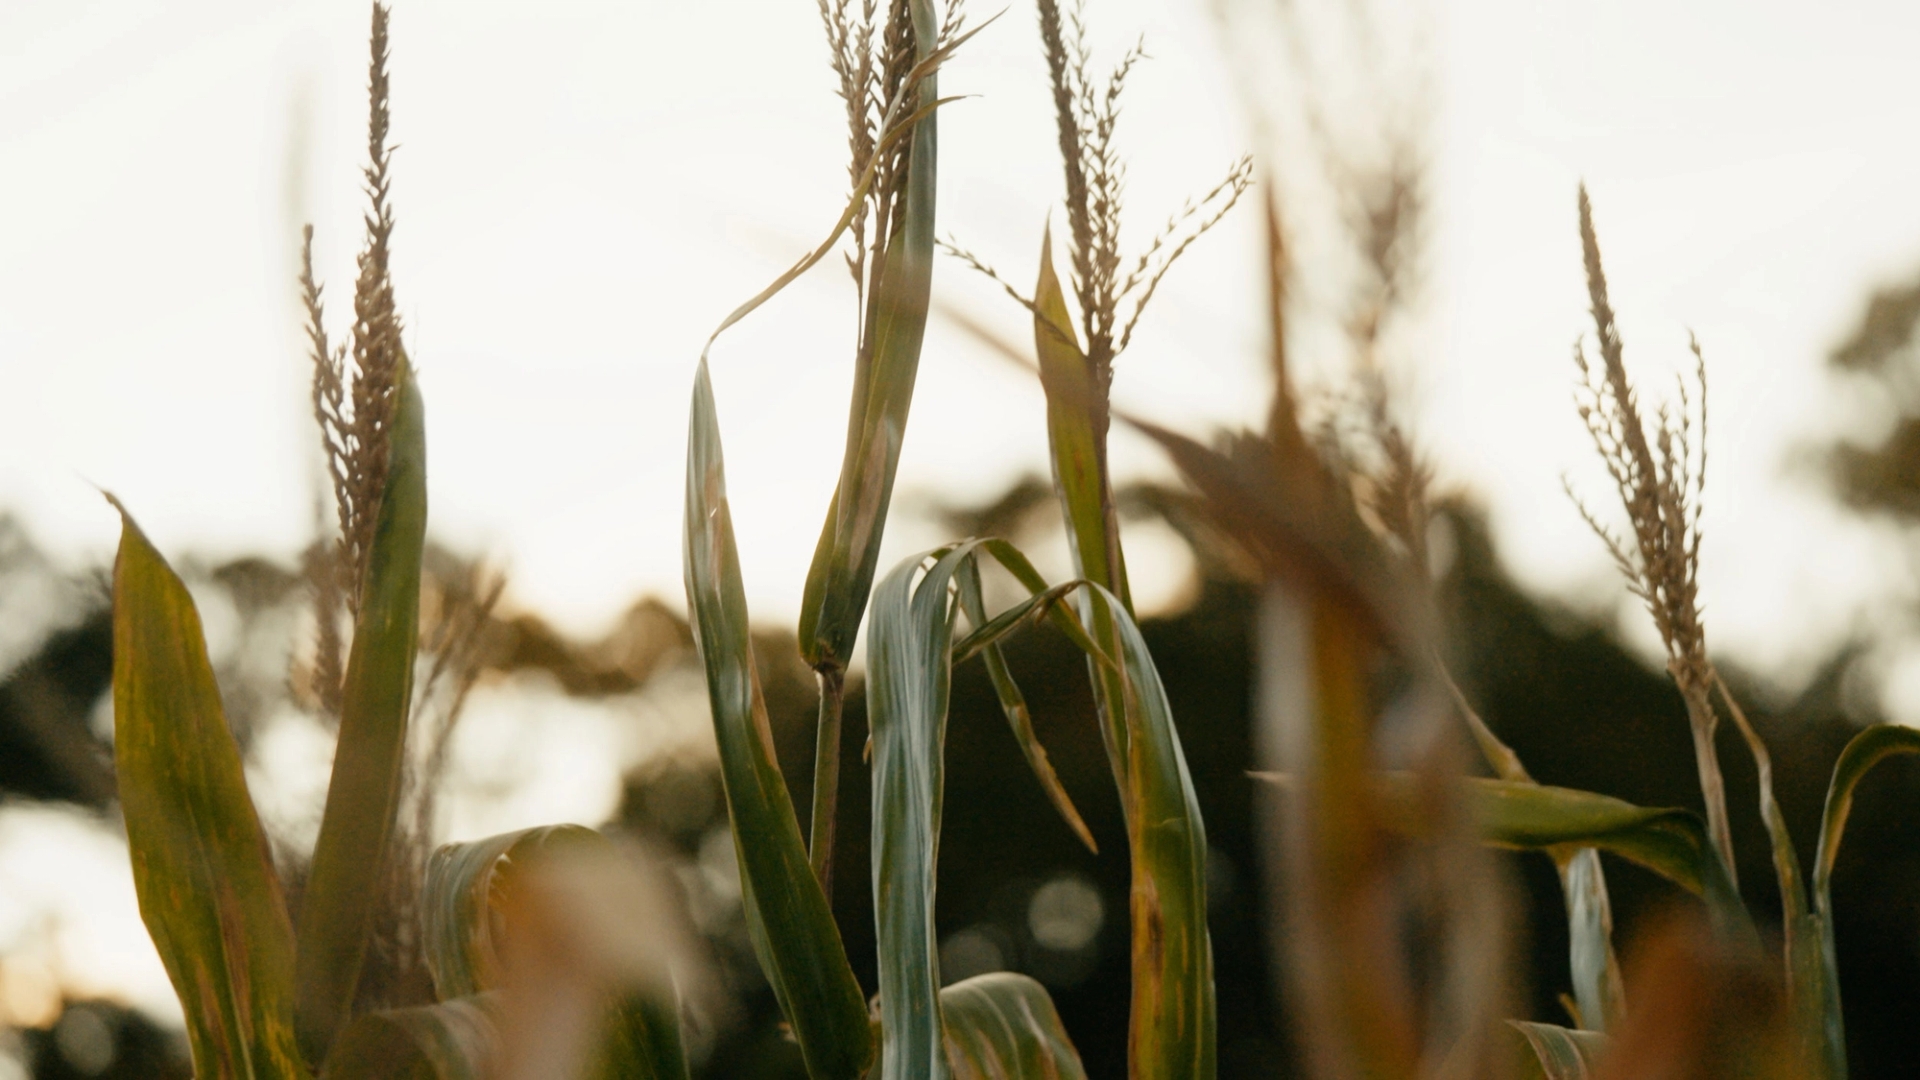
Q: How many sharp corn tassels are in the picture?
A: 4